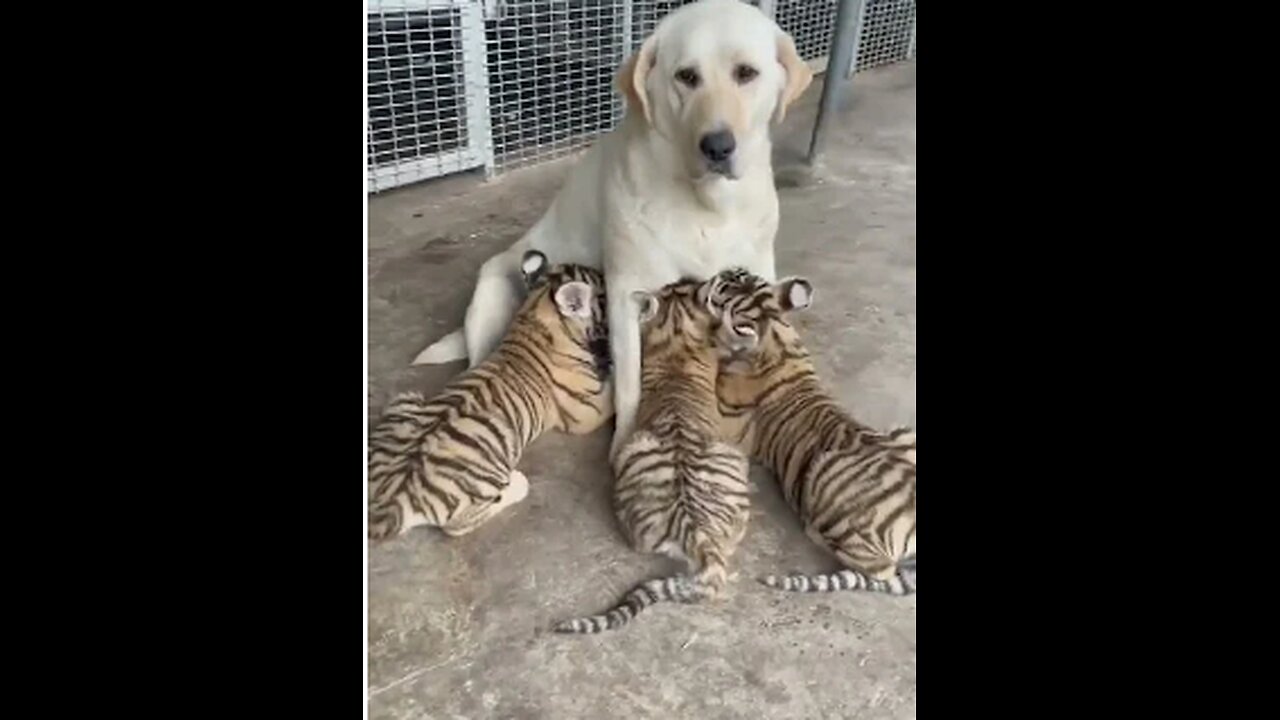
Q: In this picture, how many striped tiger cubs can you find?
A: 3